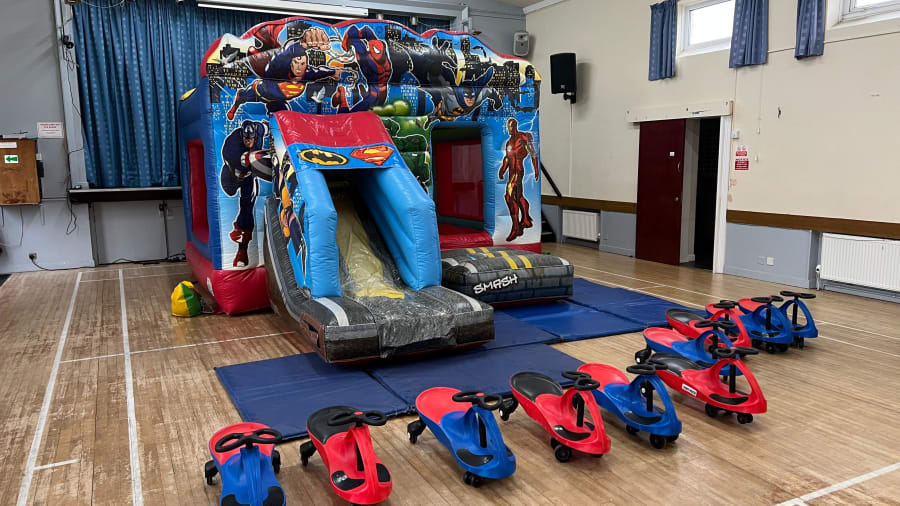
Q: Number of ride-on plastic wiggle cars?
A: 10